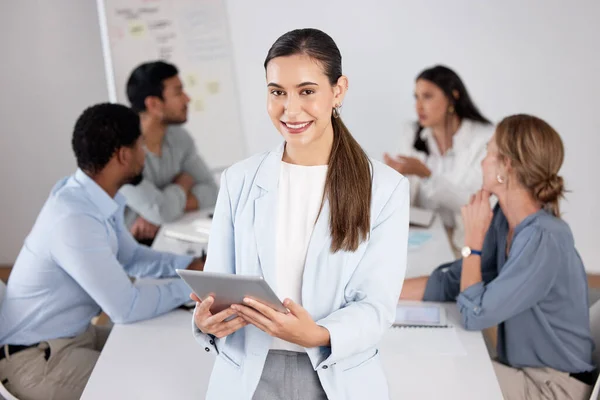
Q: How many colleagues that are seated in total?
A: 4